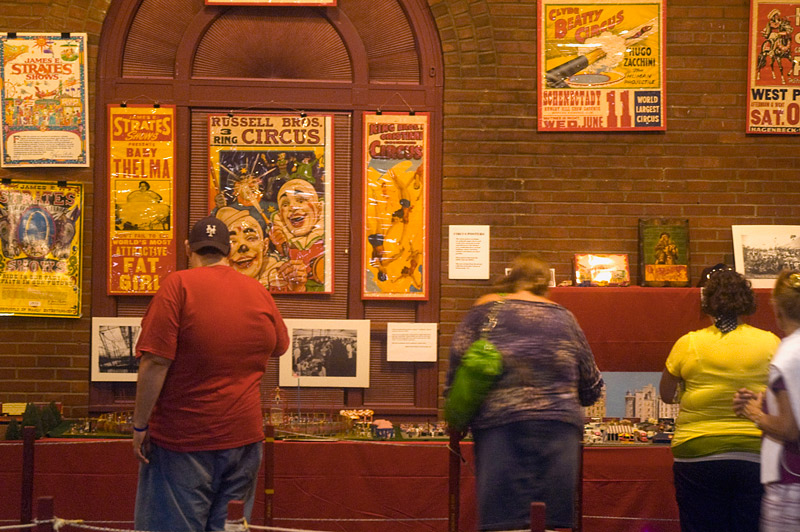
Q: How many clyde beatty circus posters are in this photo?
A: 1